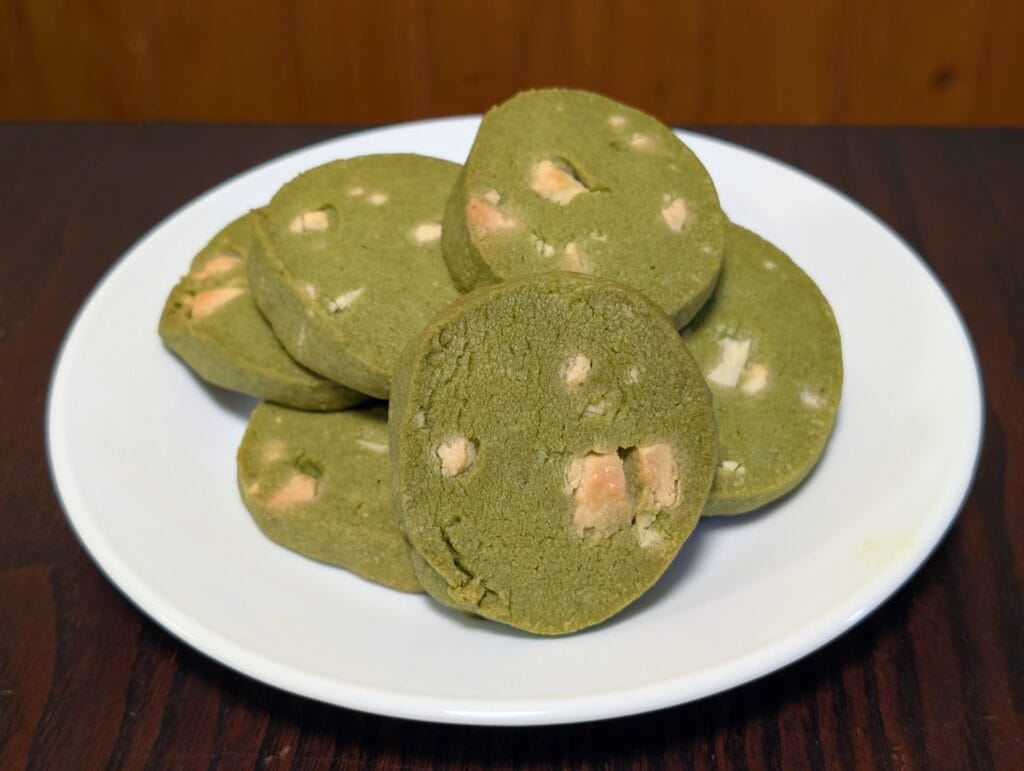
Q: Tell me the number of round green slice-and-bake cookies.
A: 6